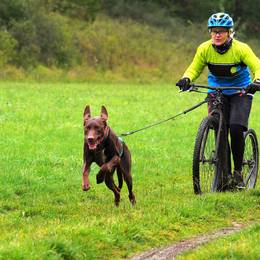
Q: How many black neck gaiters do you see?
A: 1